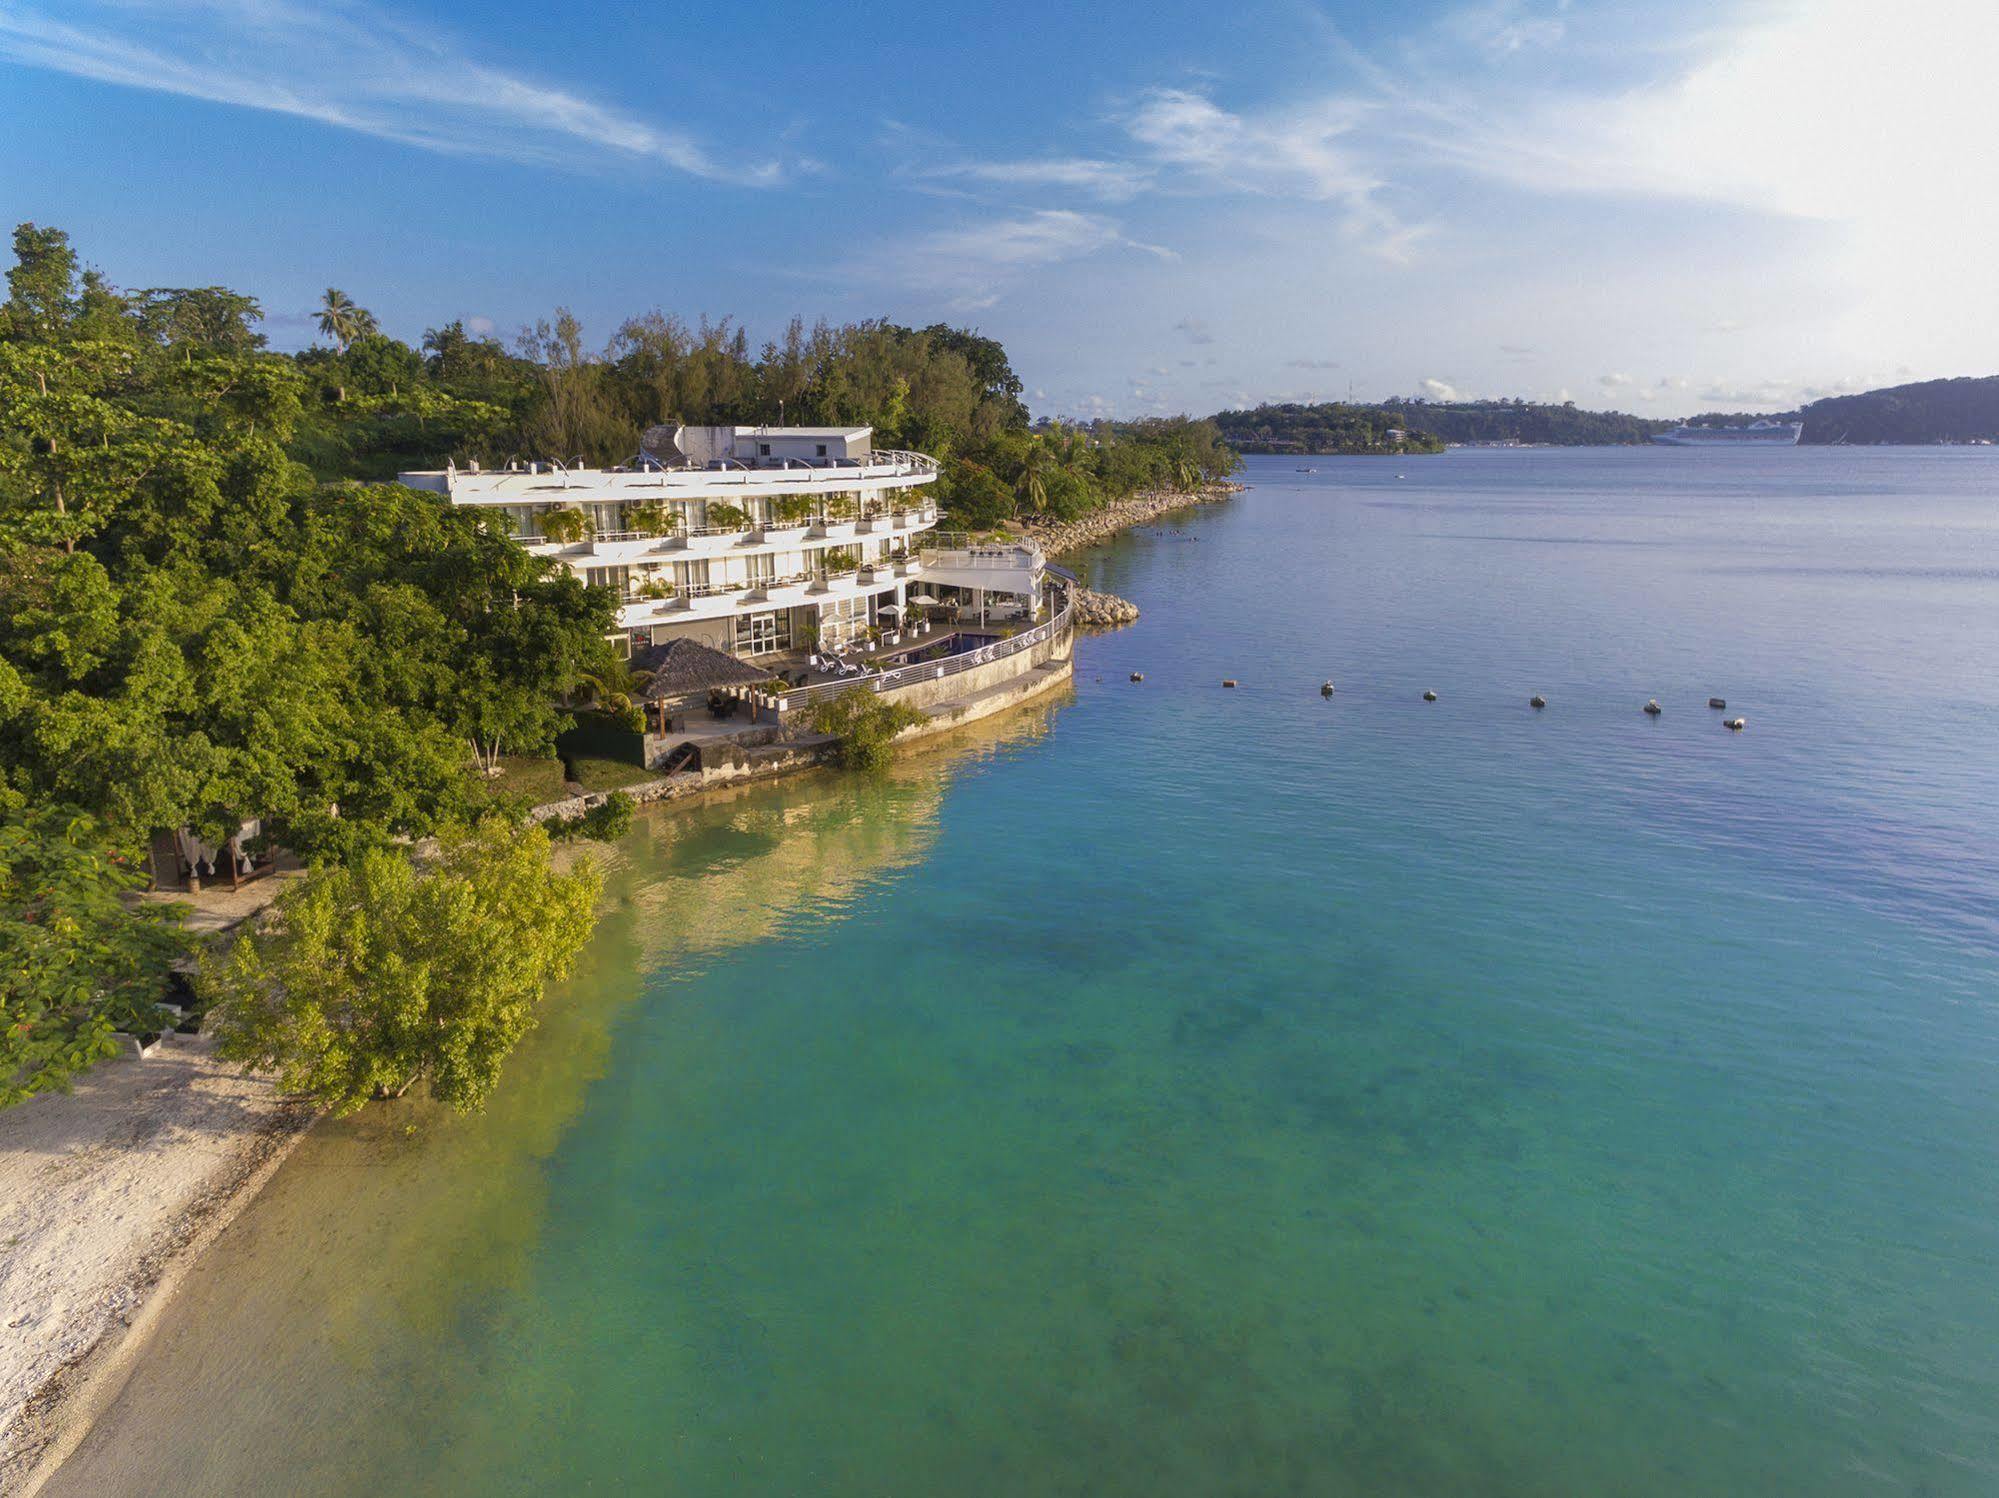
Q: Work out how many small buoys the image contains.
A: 8